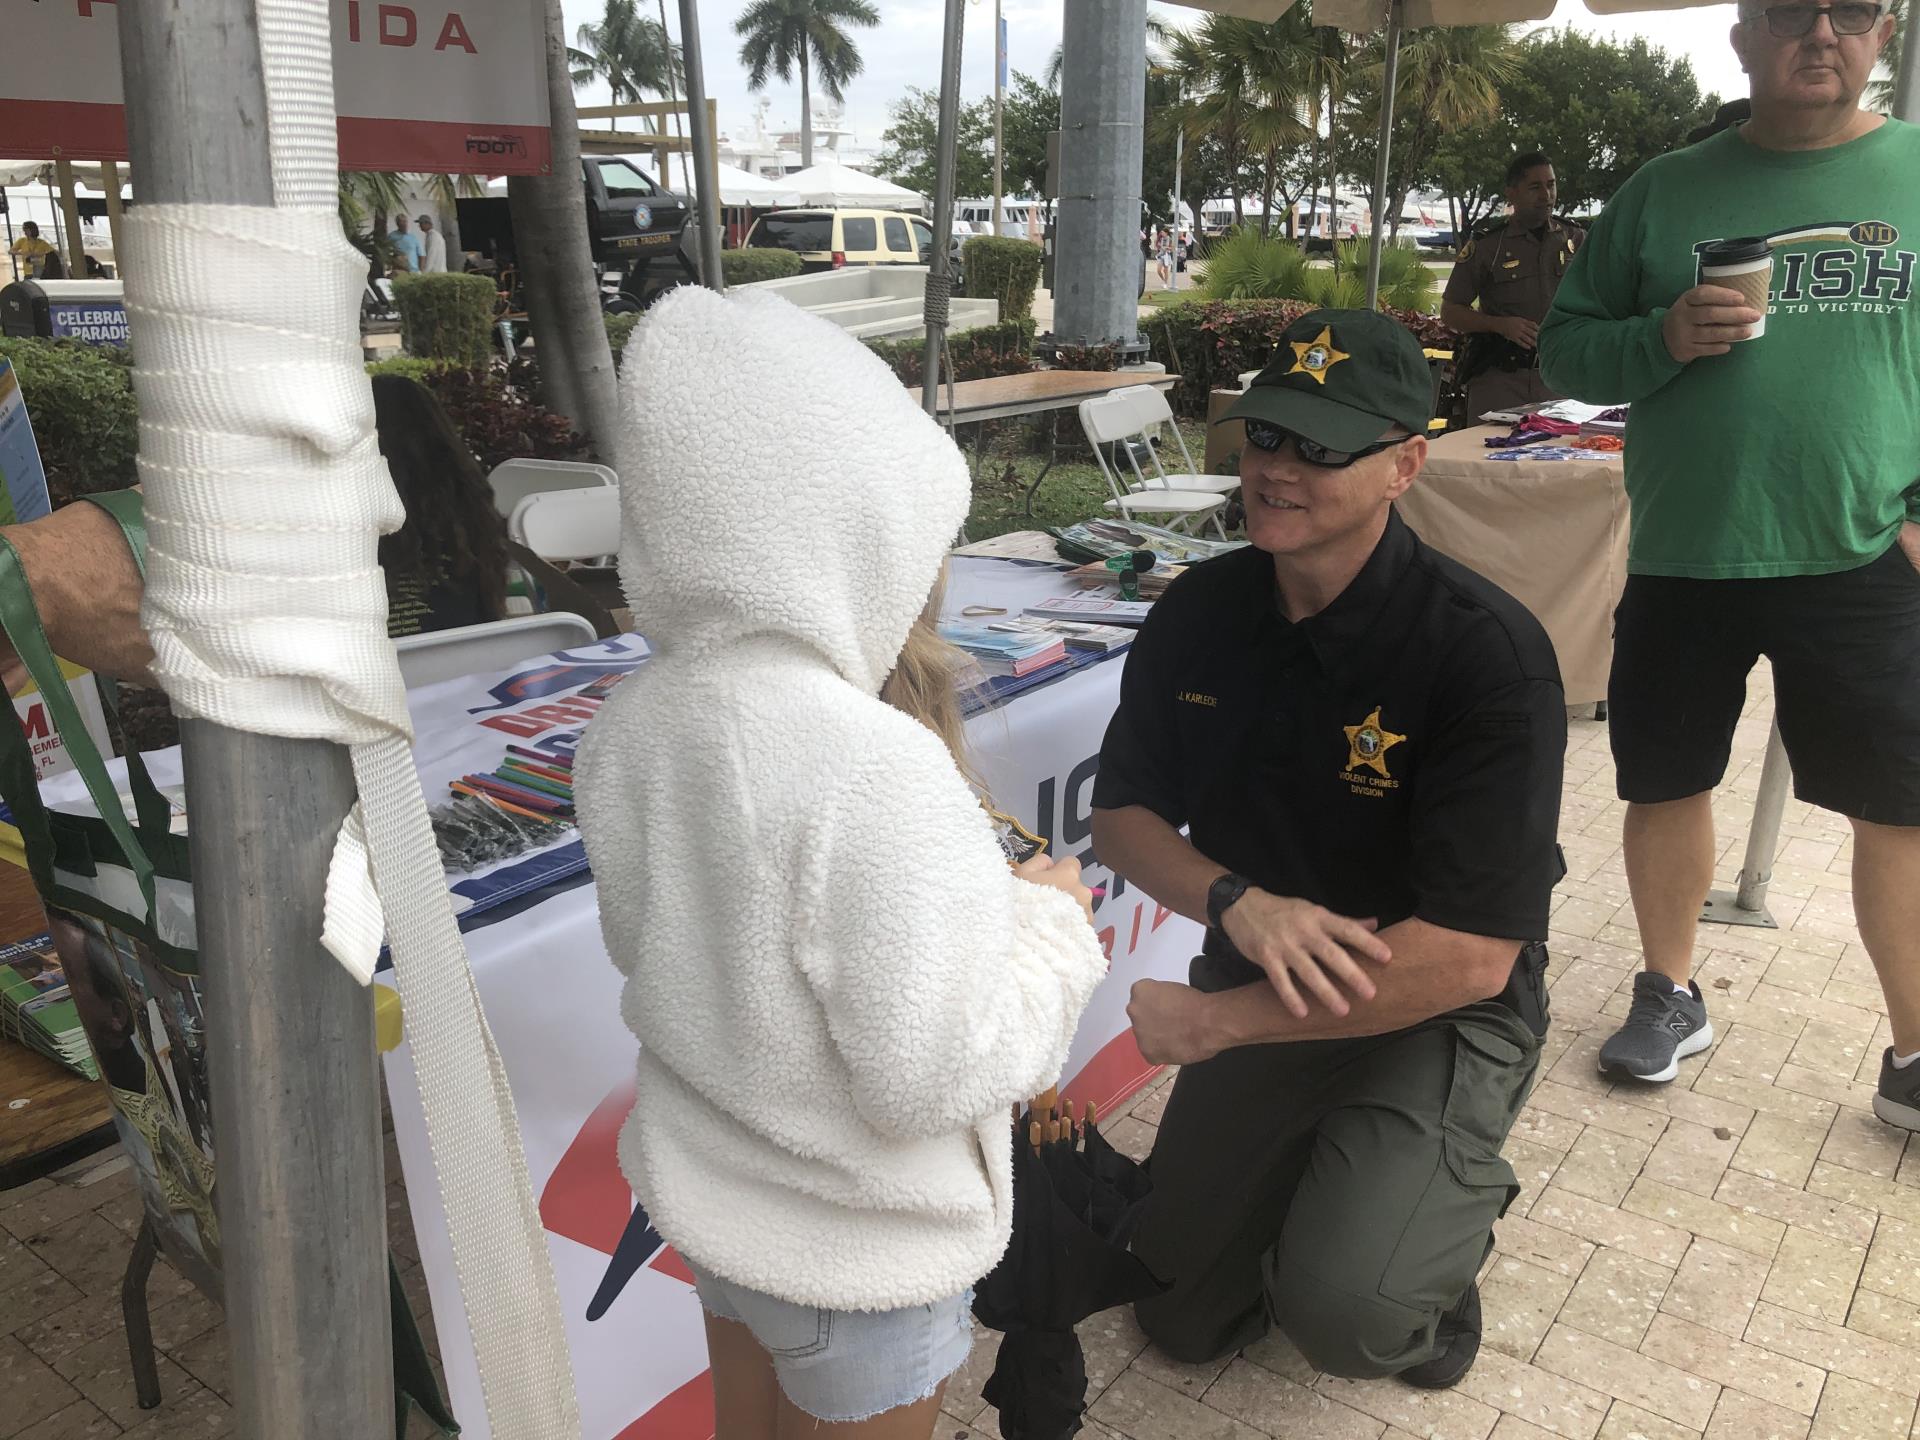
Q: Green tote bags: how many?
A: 1